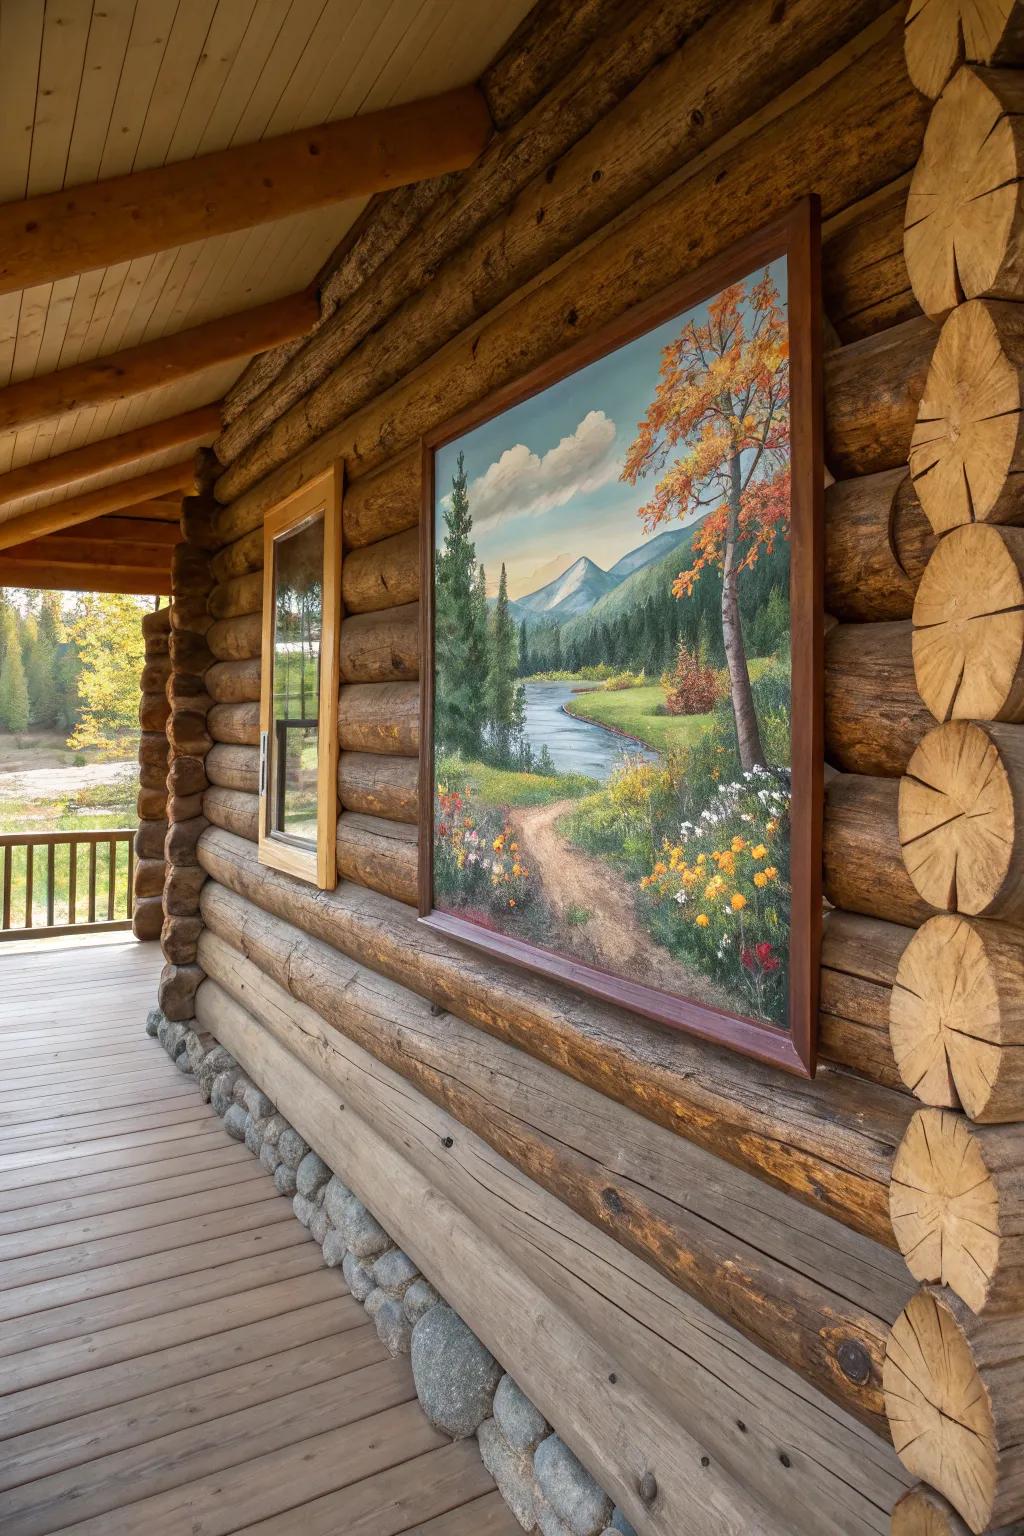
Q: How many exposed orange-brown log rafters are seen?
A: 4